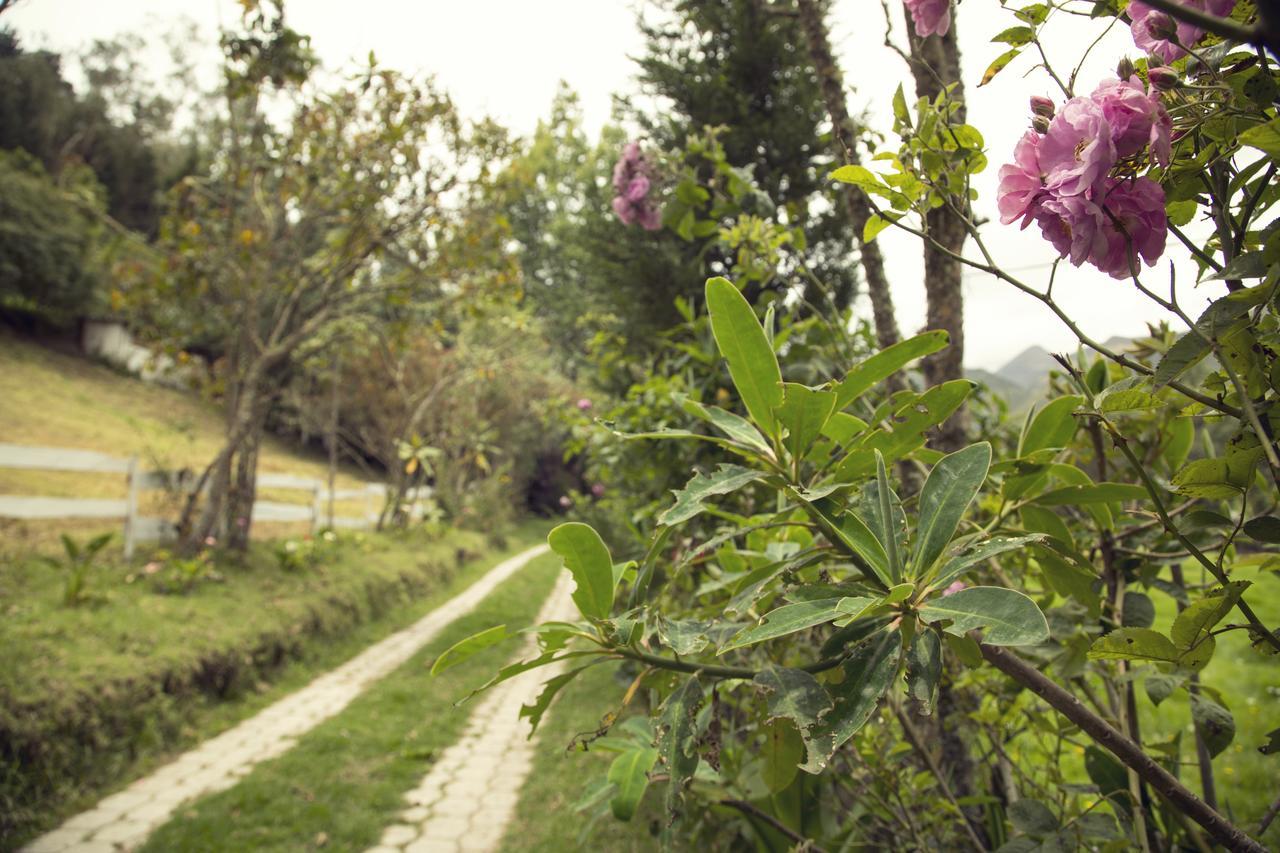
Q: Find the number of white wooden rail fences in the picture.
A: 1